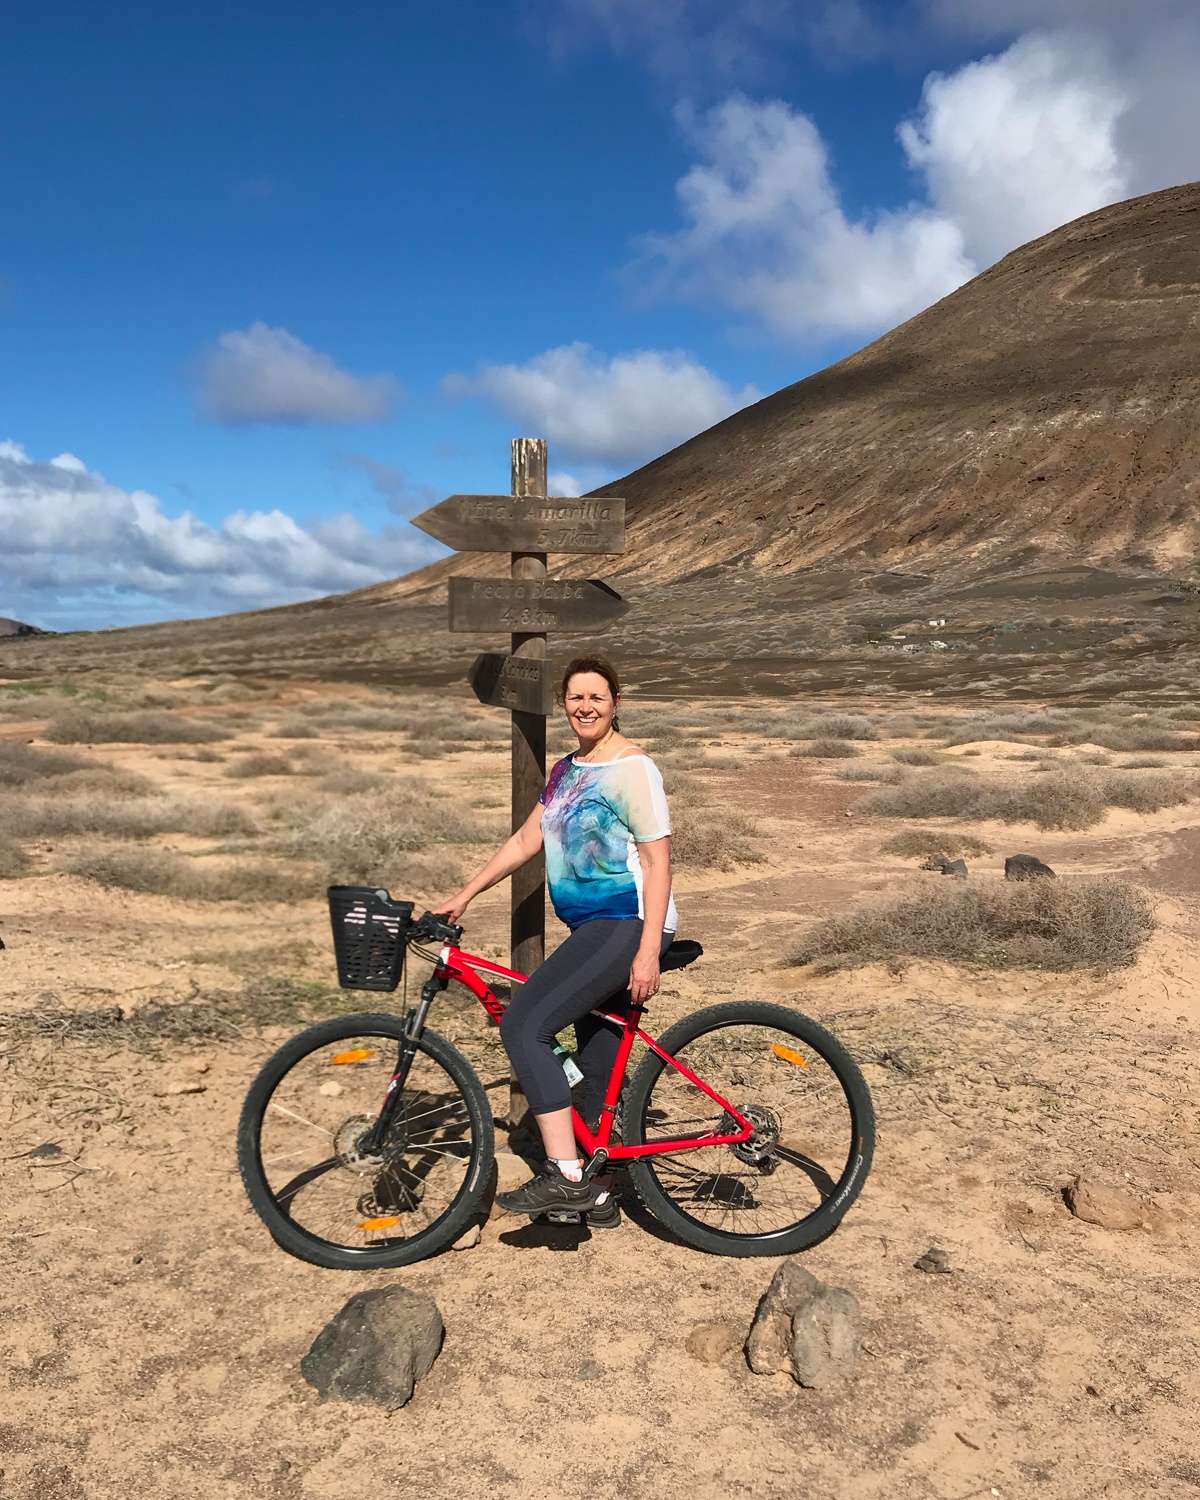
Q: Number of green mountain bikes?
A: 0